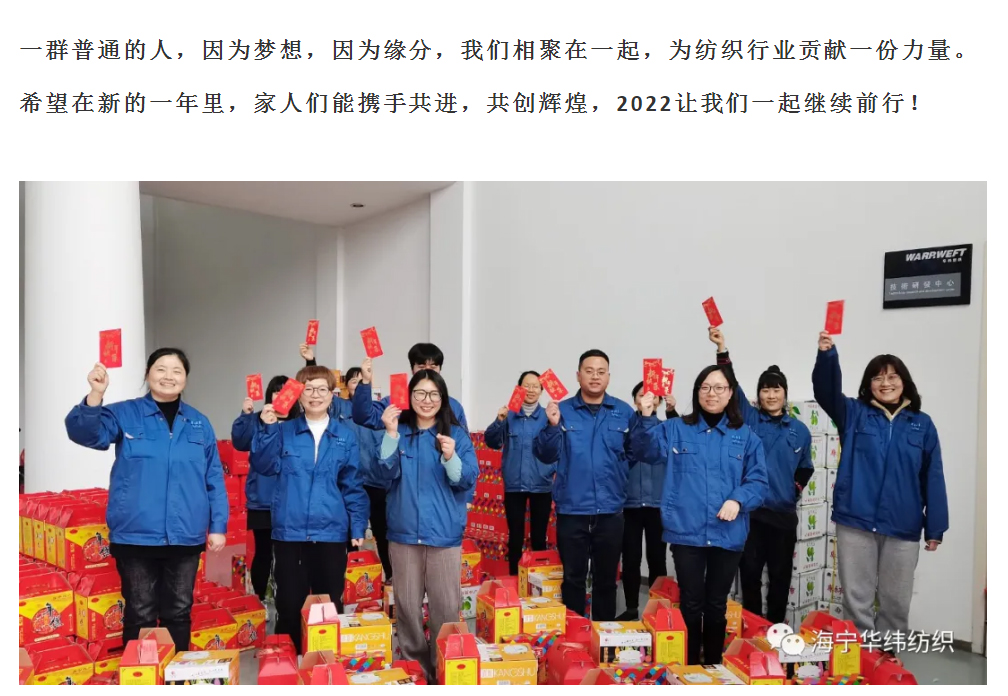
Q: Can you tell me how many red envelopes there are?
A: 12